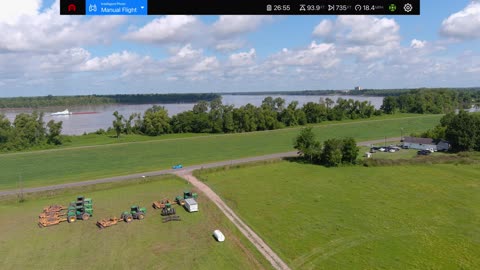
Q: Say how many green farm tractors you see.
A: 6